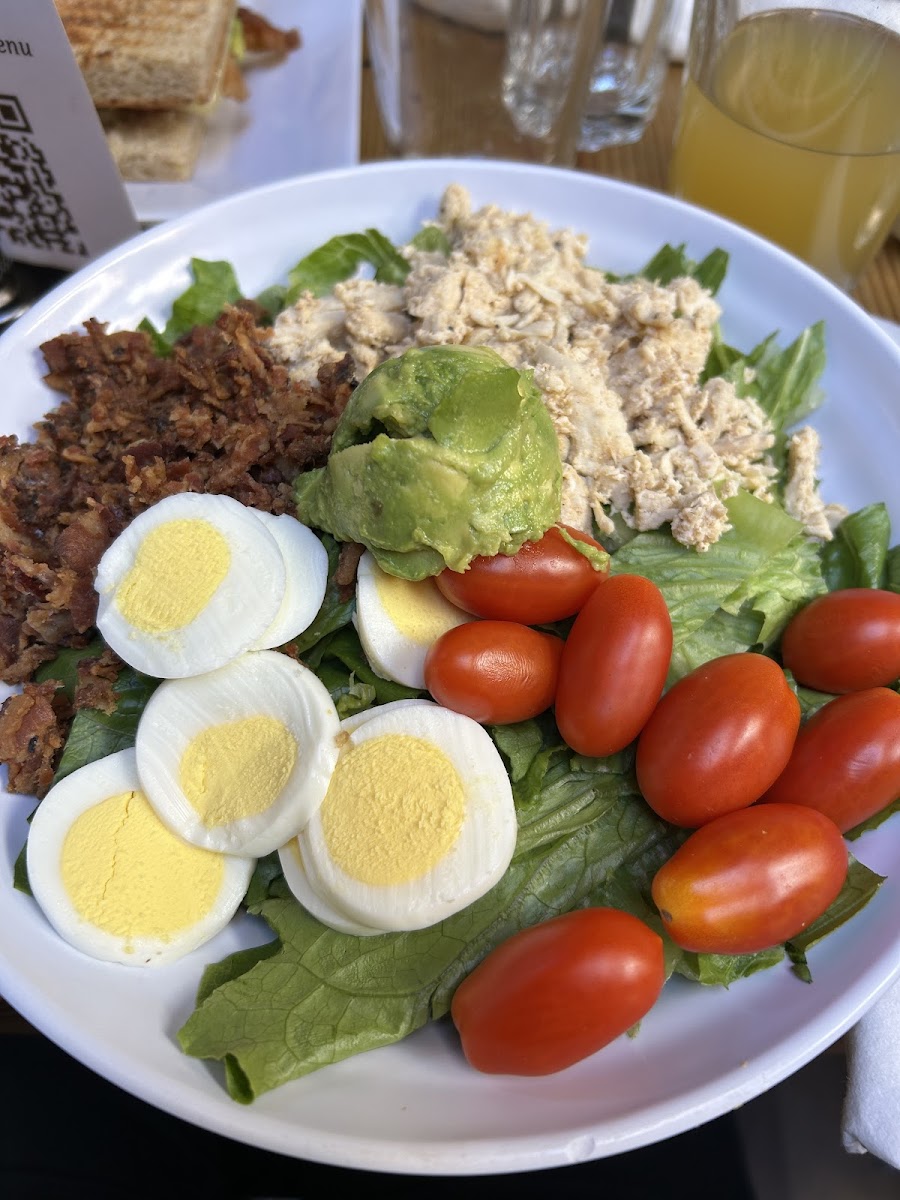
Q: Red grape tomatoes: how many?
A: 8